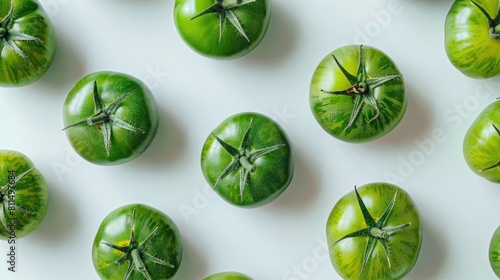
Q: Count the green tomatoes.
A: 12